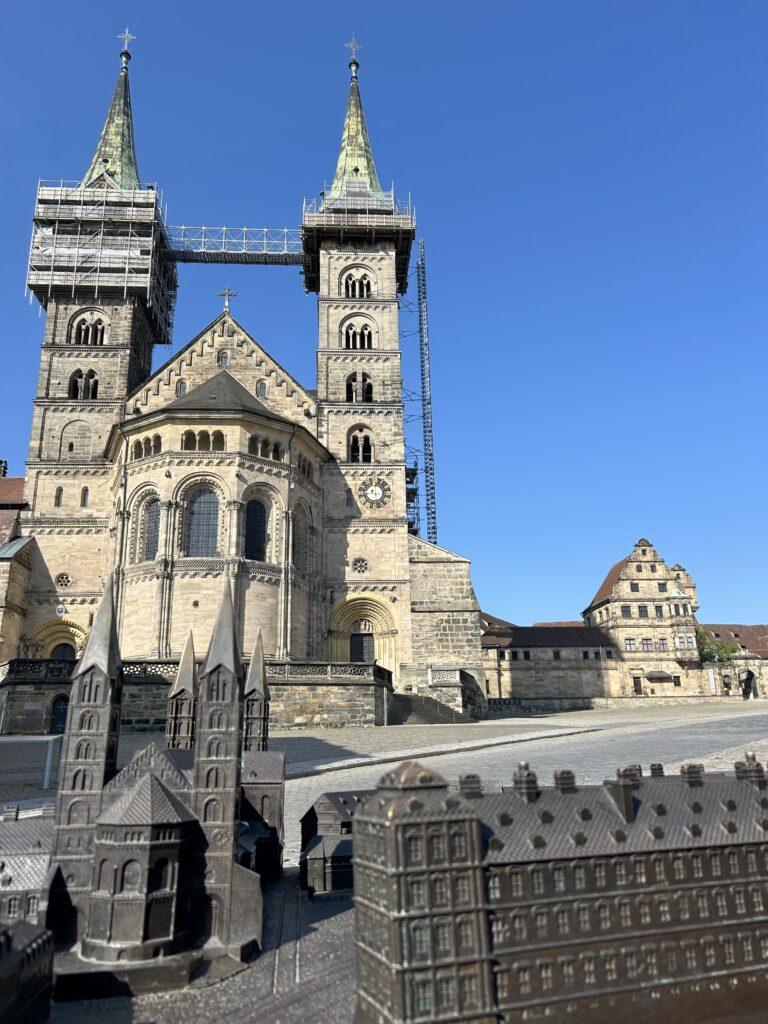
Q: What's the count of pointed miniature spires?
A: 4